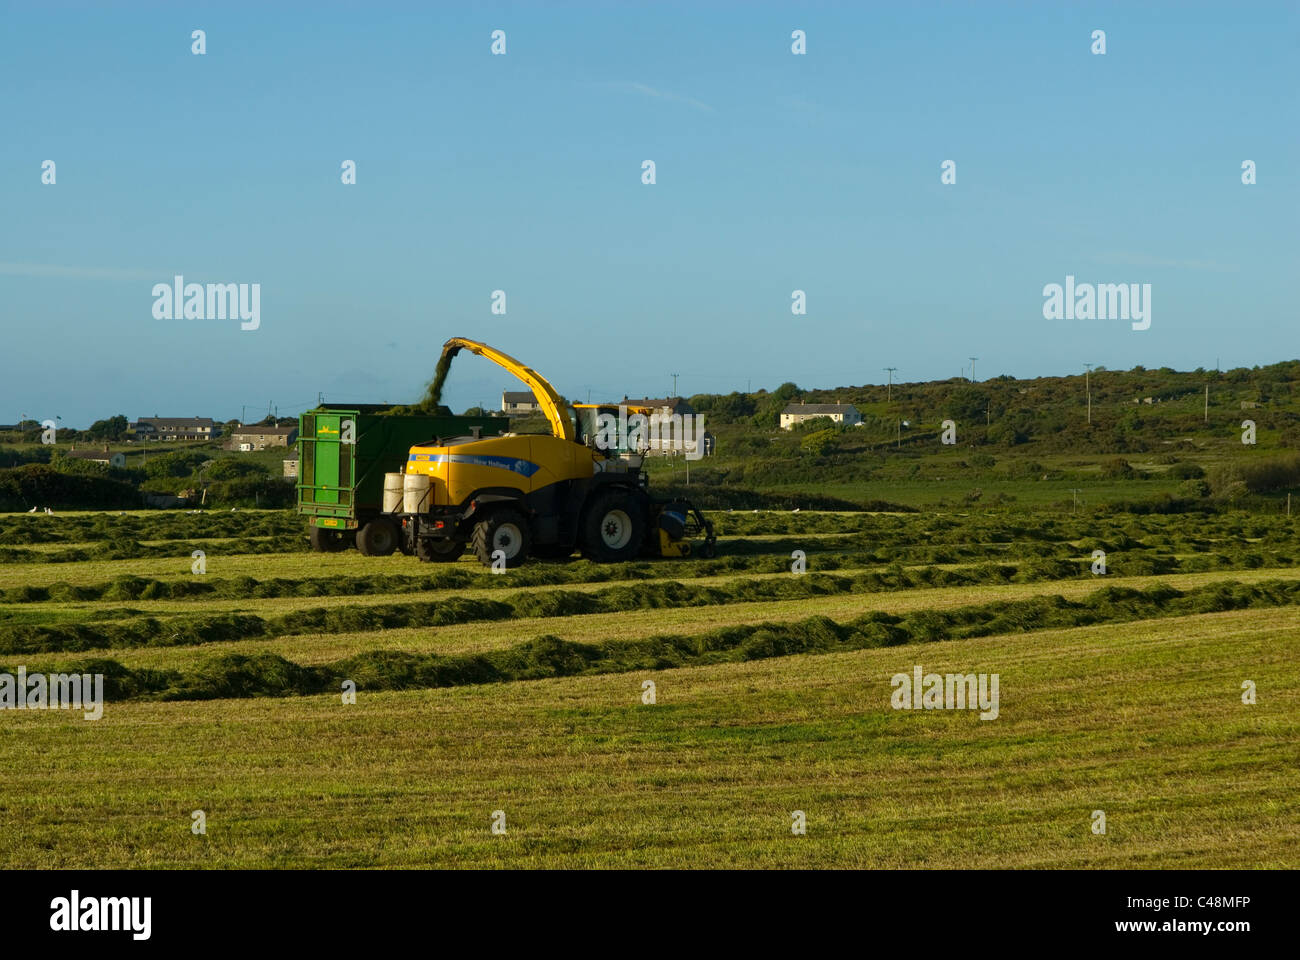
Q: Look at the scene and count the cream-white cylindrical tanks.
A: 2